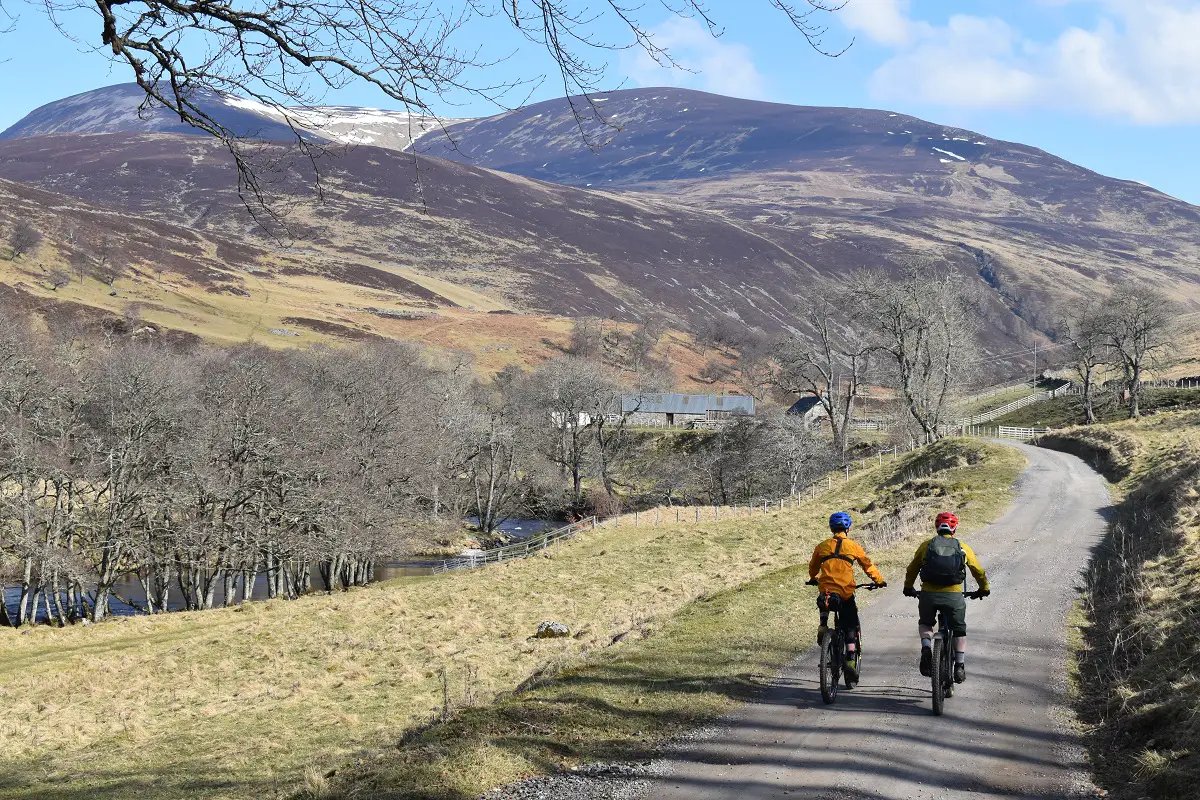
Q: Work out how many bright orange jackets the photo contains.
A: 1